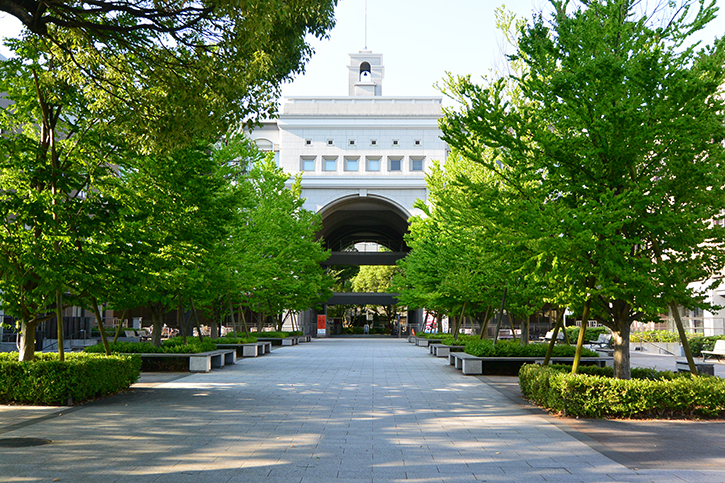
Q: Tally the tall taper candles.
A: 0